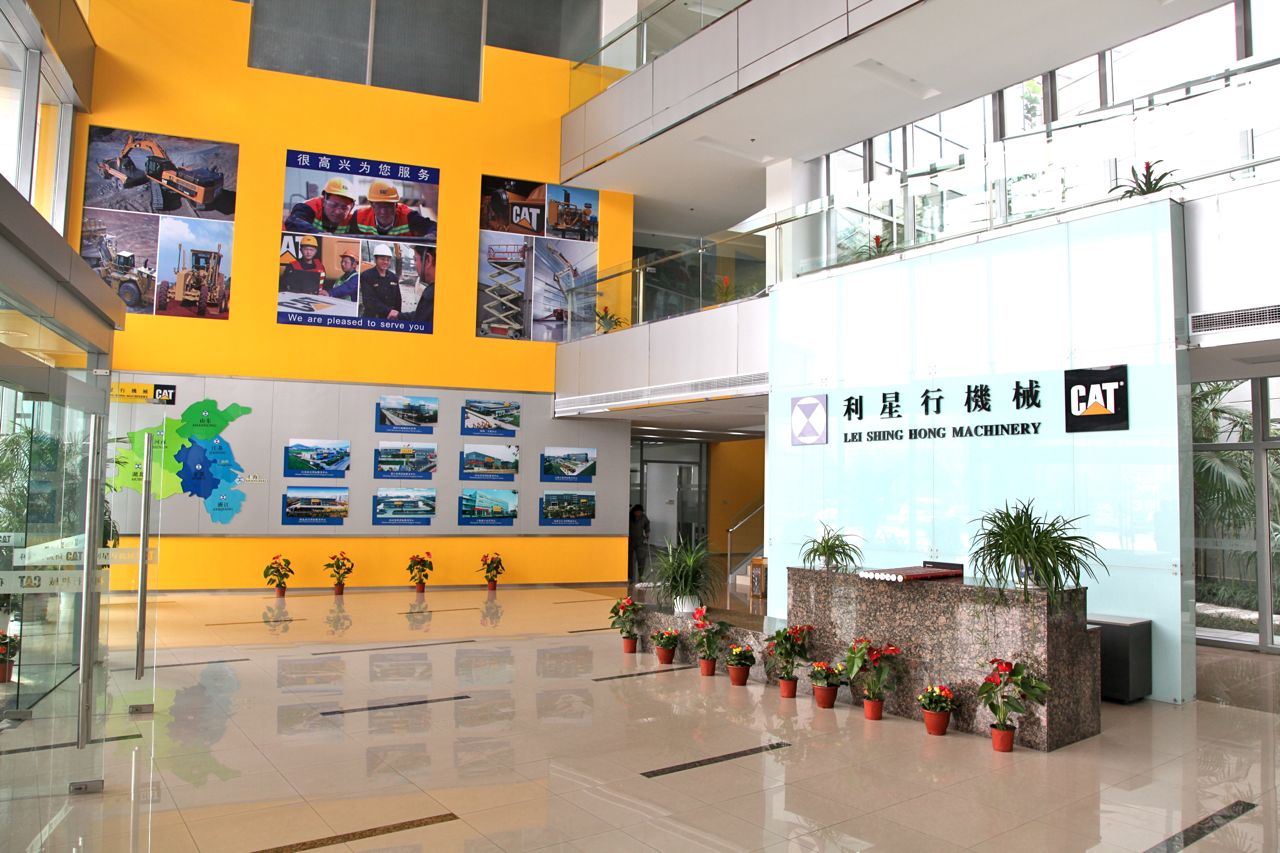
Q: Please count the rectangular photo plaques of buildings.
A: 10